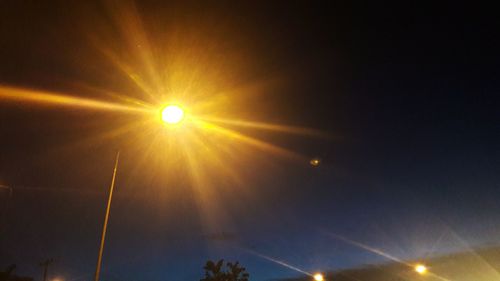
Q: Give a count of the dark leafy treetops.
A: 1